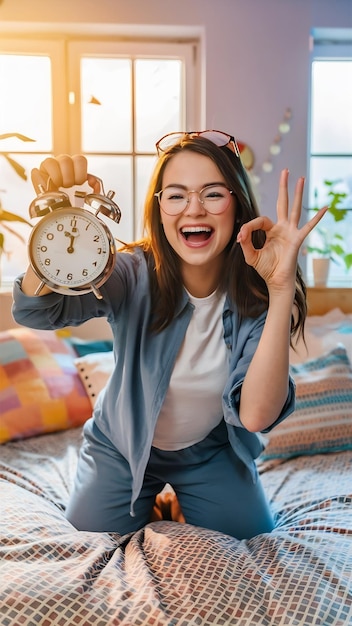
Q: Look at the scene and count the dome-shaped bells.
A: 2